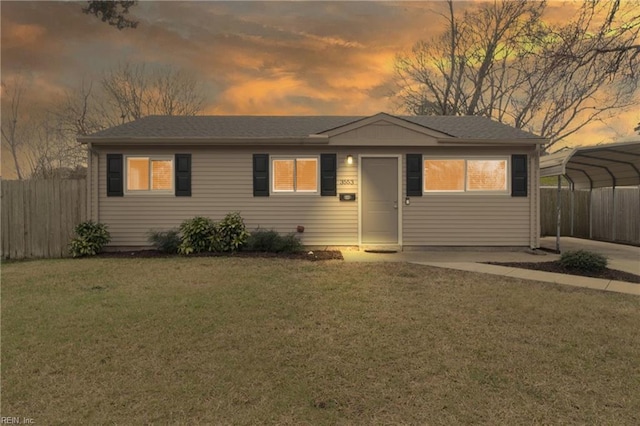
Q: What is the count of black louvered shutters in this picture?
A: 6